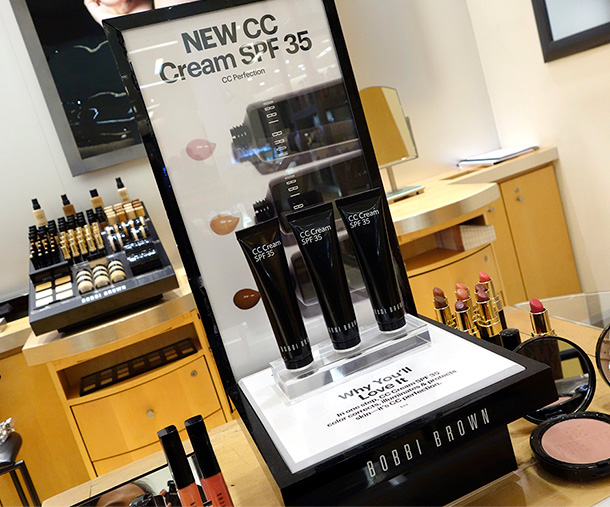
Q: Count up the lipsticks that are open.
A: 9